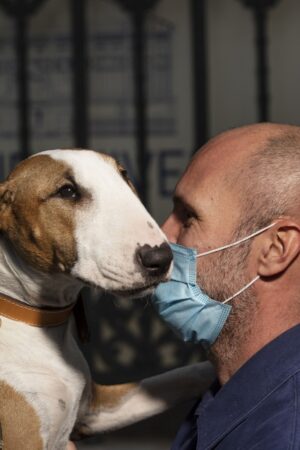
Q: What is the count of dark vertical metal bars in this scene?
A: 5